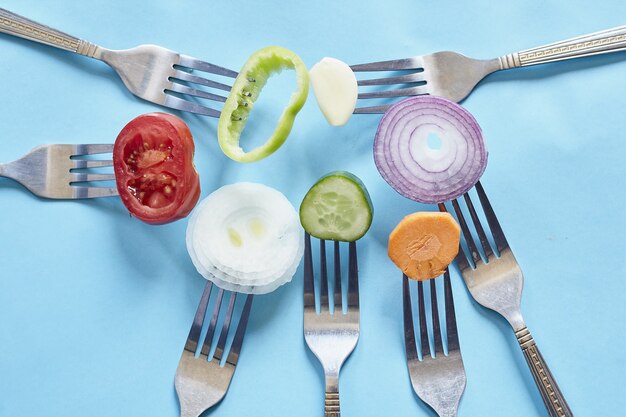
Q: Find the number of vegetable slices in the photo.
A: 7